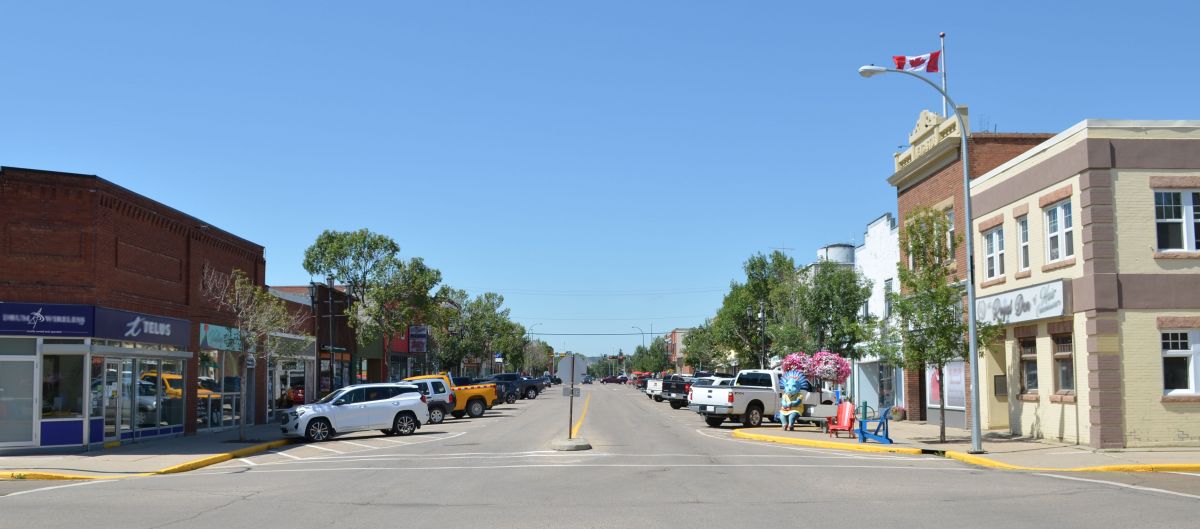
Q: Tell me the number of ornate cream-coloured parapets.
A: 1